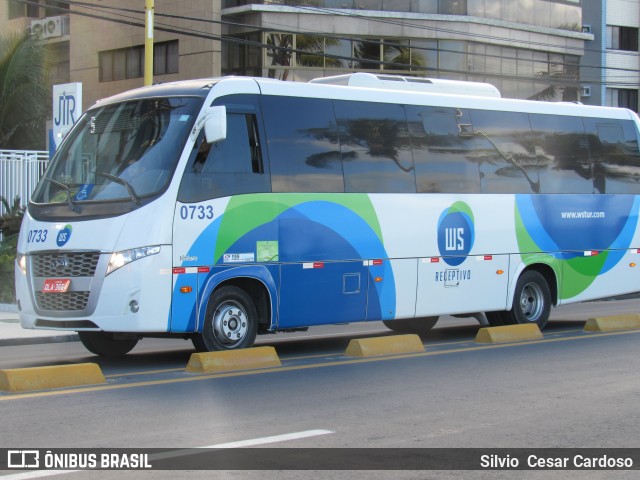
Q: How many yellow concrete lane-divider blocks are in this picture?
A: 5